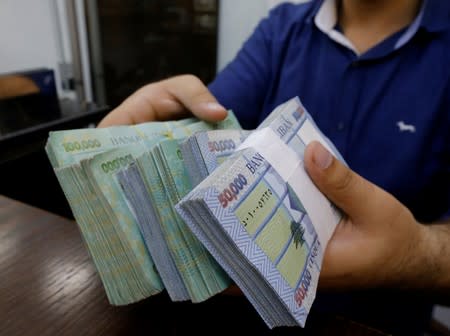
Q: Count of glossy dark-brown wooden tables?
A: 1